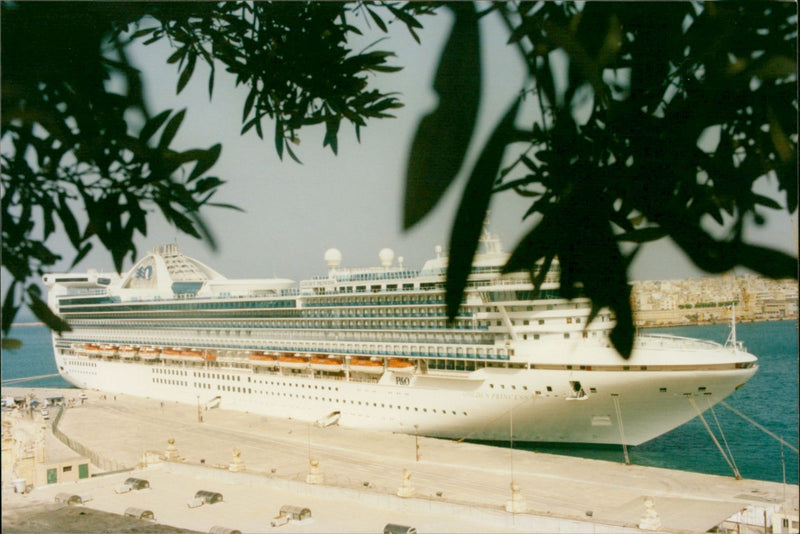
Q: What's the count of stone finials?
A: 6